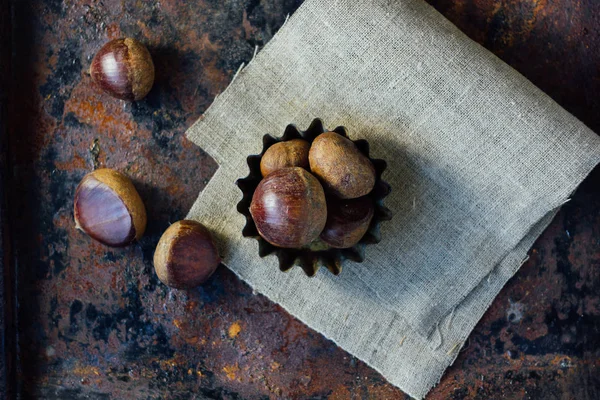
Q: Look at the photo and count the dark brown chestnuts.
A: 5